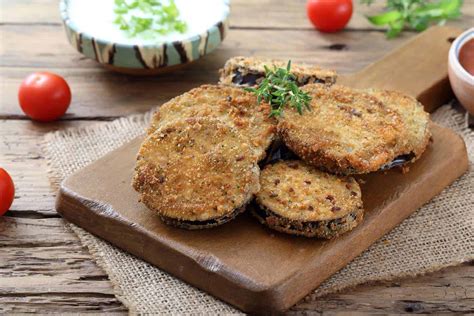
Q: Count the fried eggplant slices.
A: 6